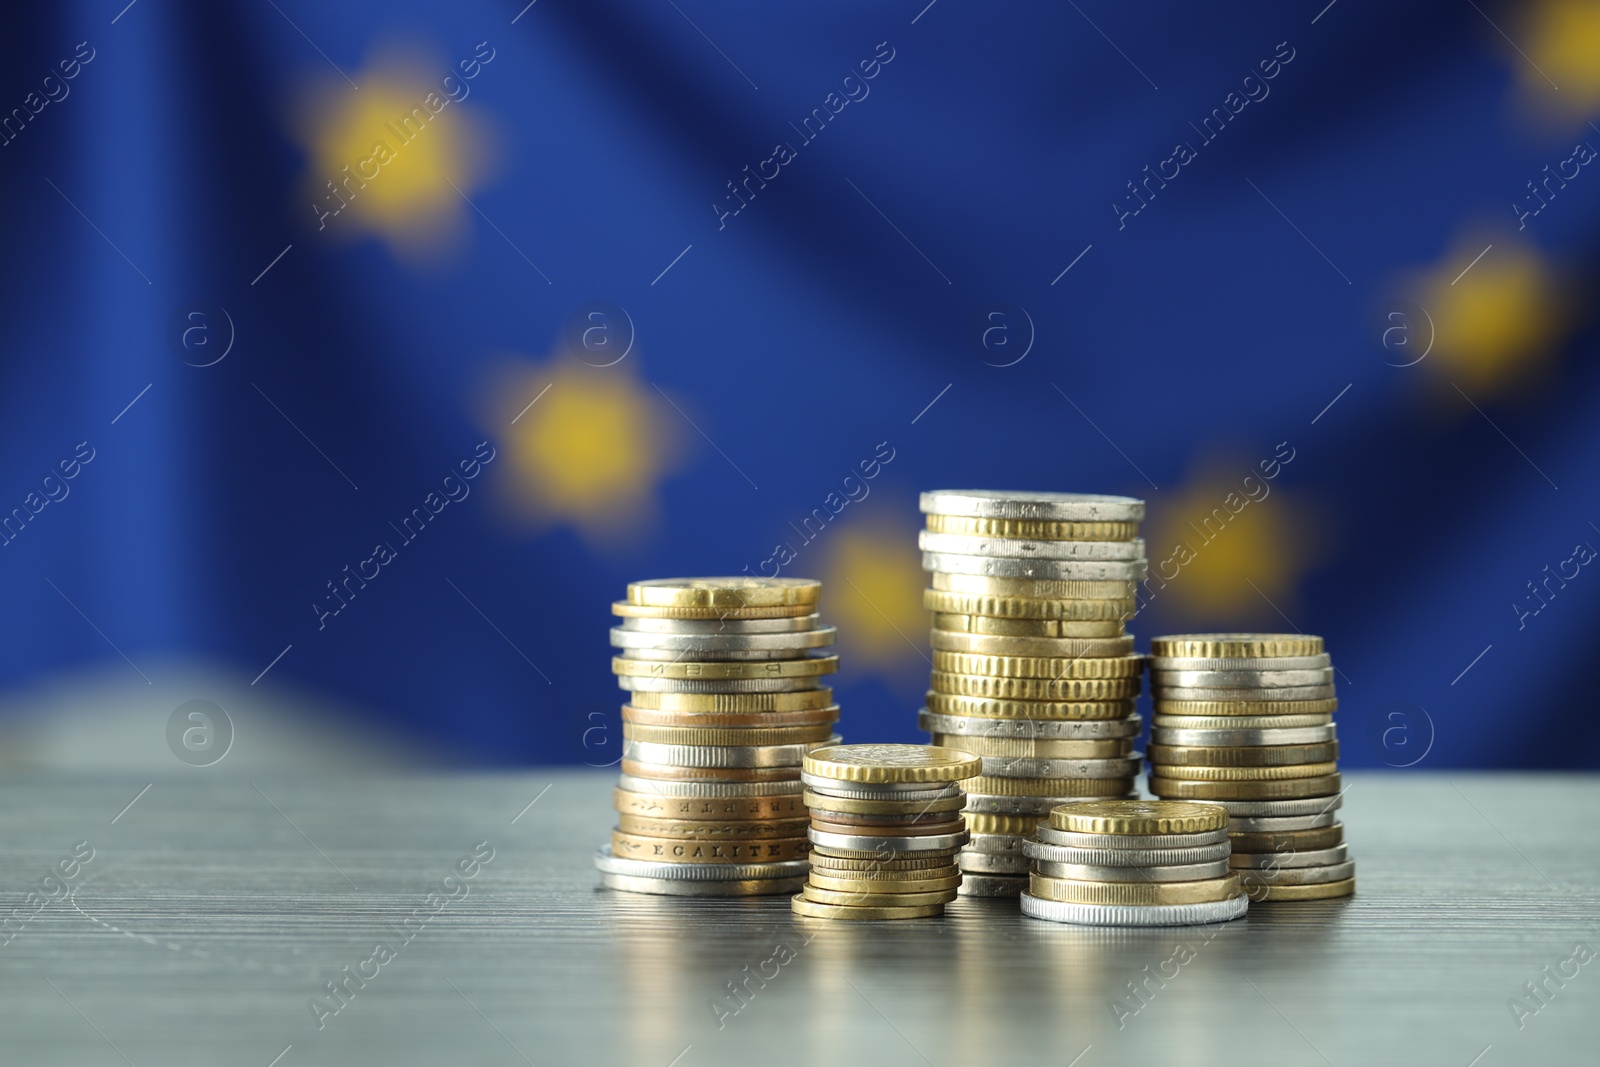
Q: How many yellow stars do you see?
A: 6